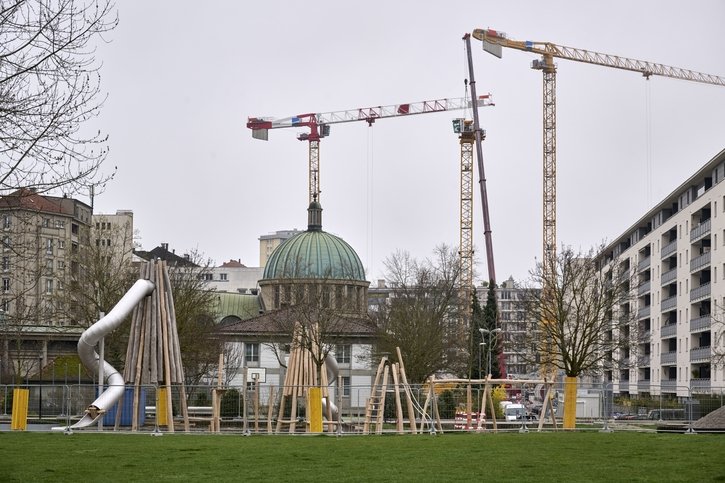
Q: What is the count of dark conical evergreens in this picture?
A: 2